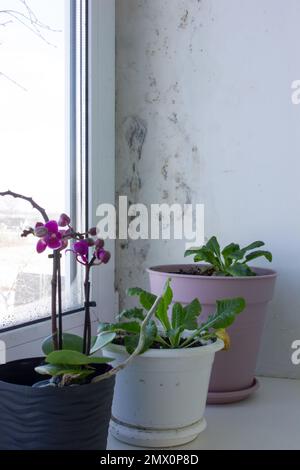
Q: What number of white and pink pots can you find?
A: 2